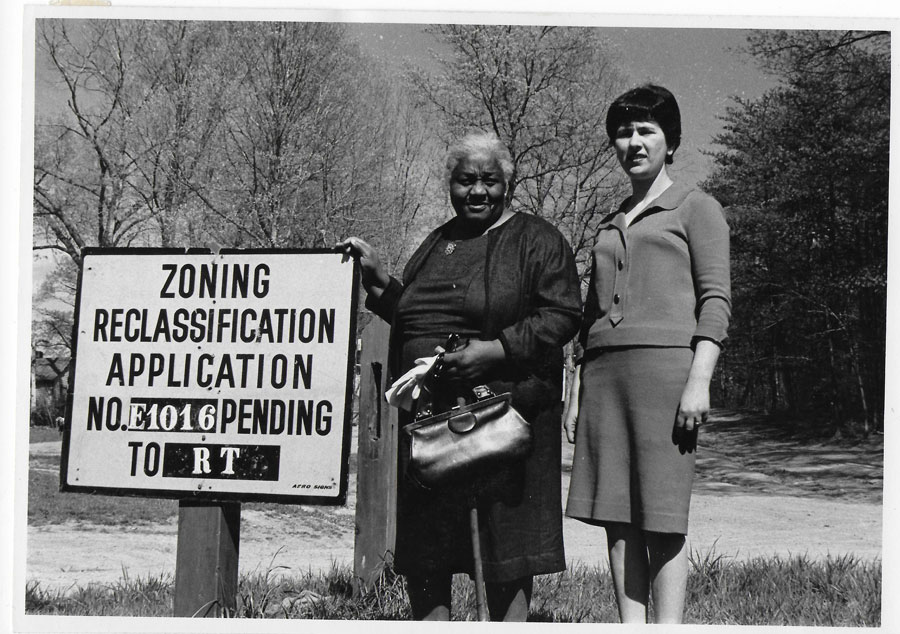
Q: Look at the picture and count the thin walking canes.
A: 1